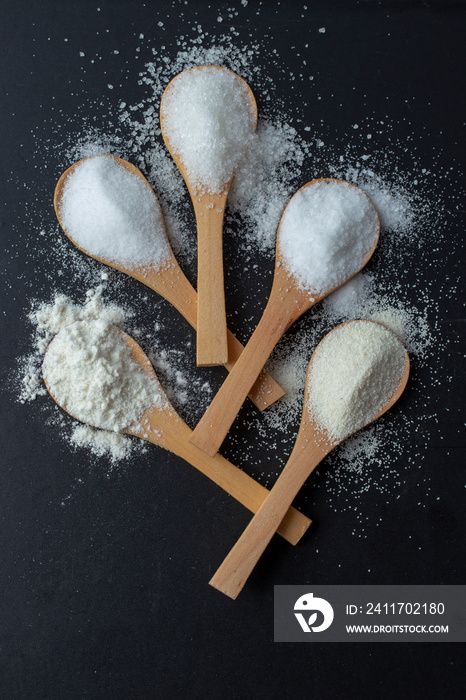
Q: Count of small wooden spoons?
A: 5